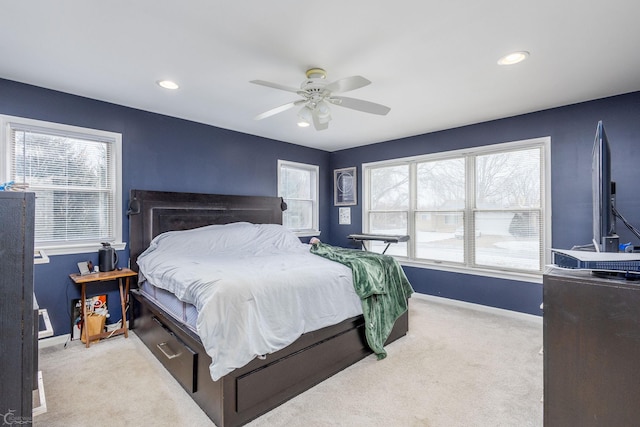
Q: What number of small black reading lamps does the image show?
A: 2